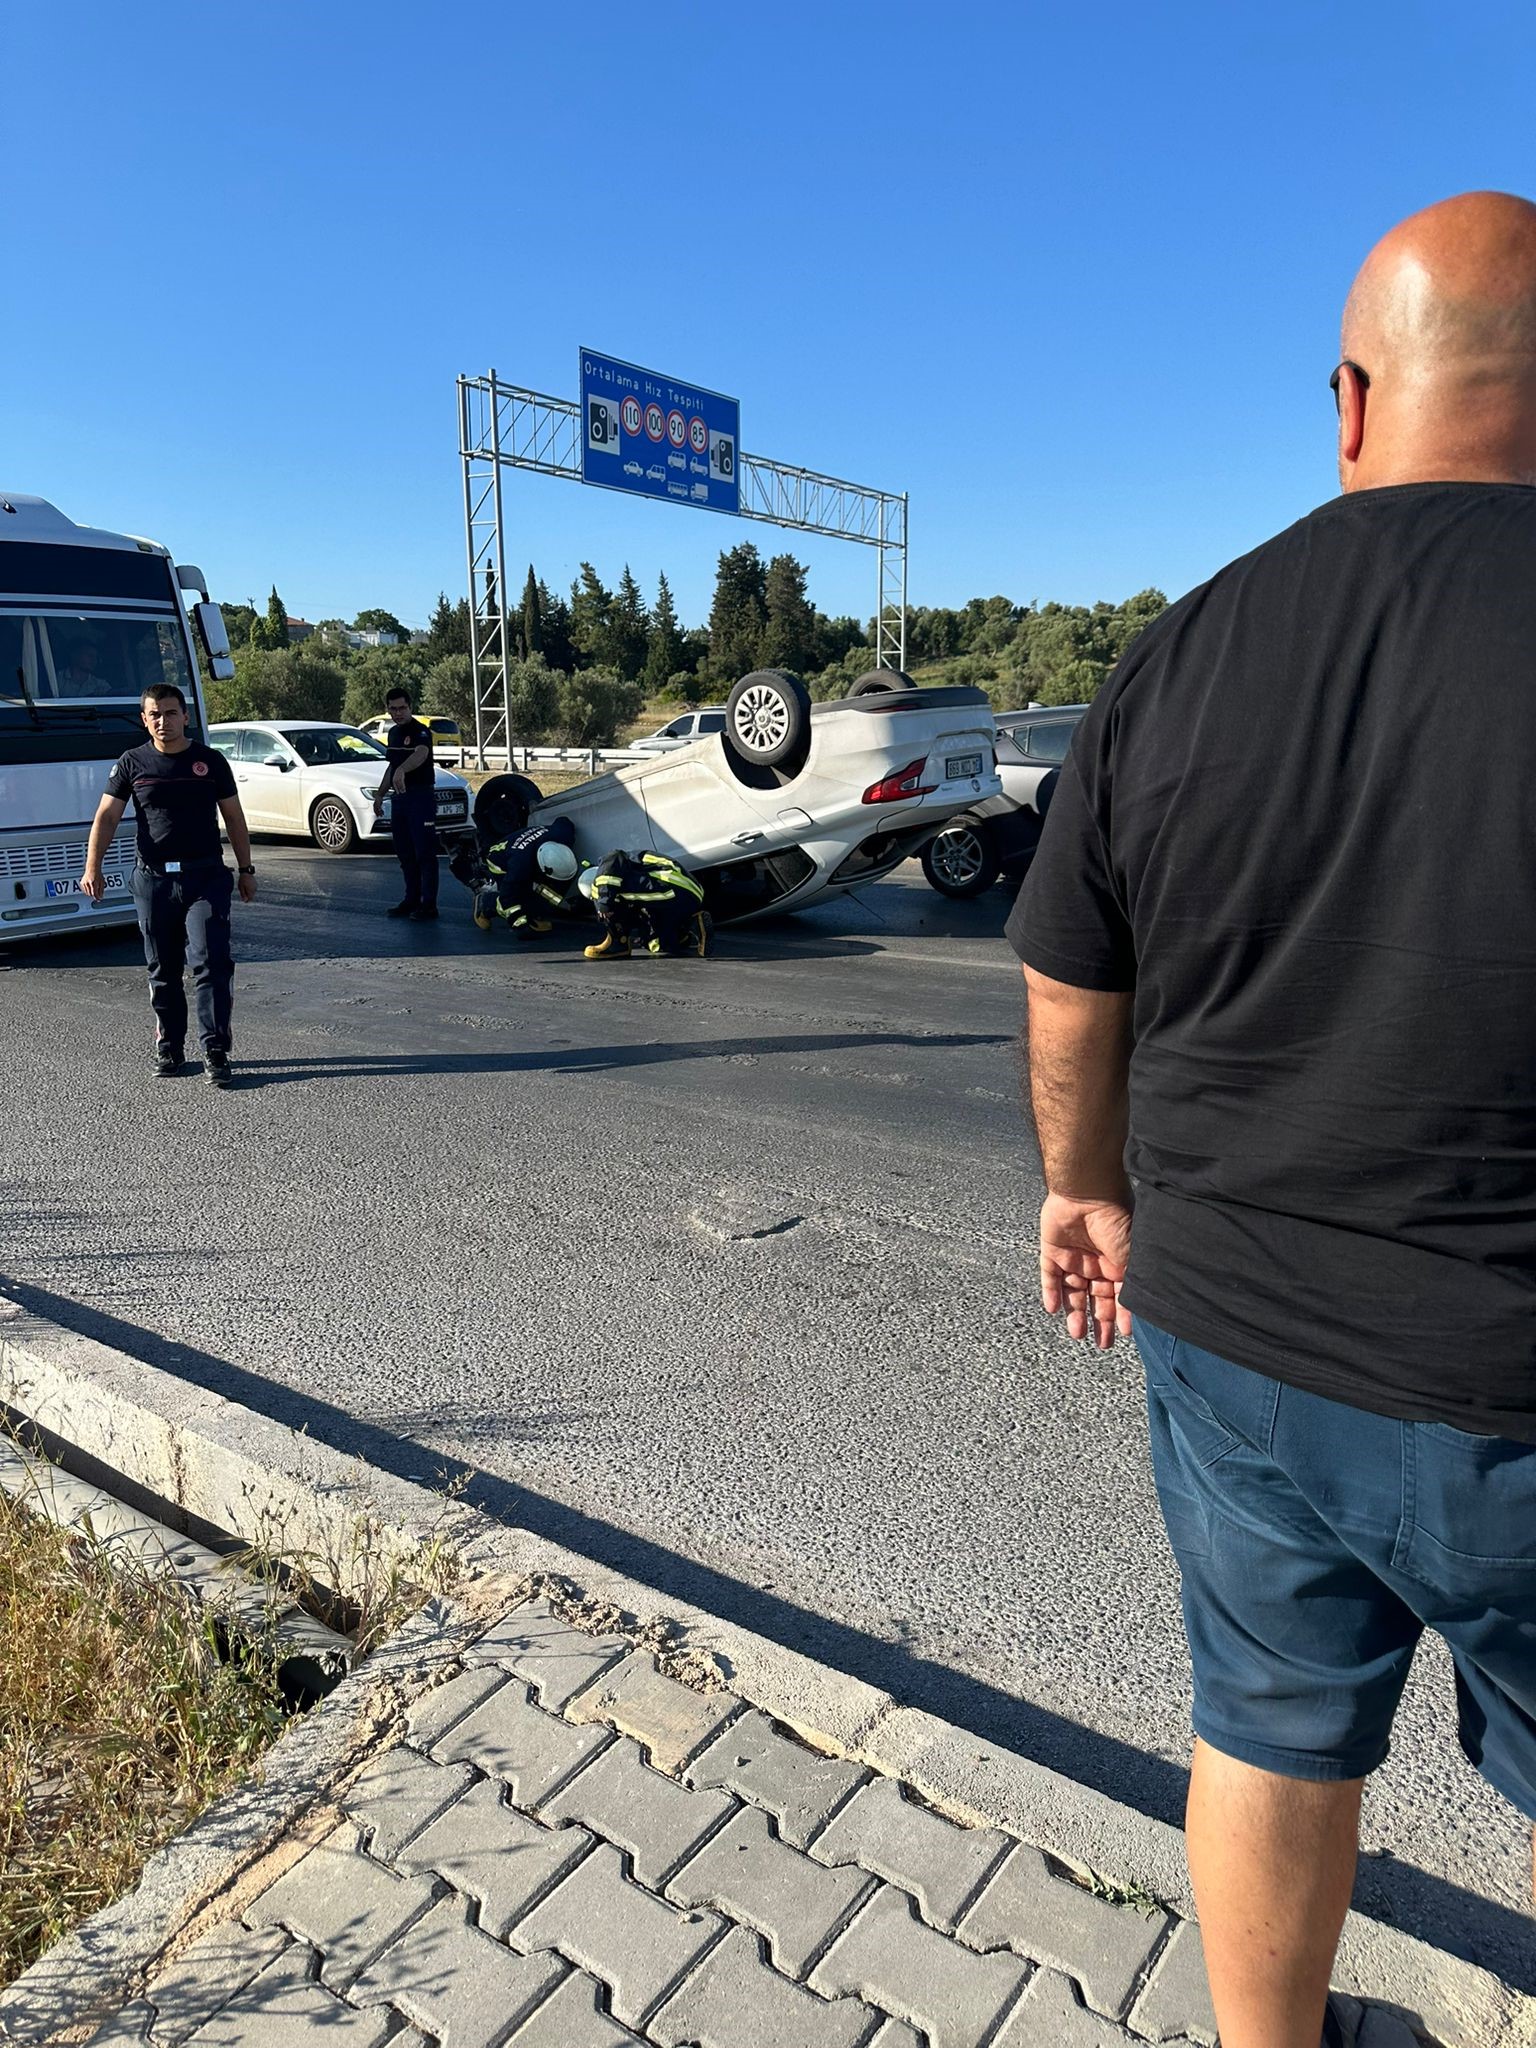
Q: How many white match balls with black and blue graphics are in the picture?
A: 0